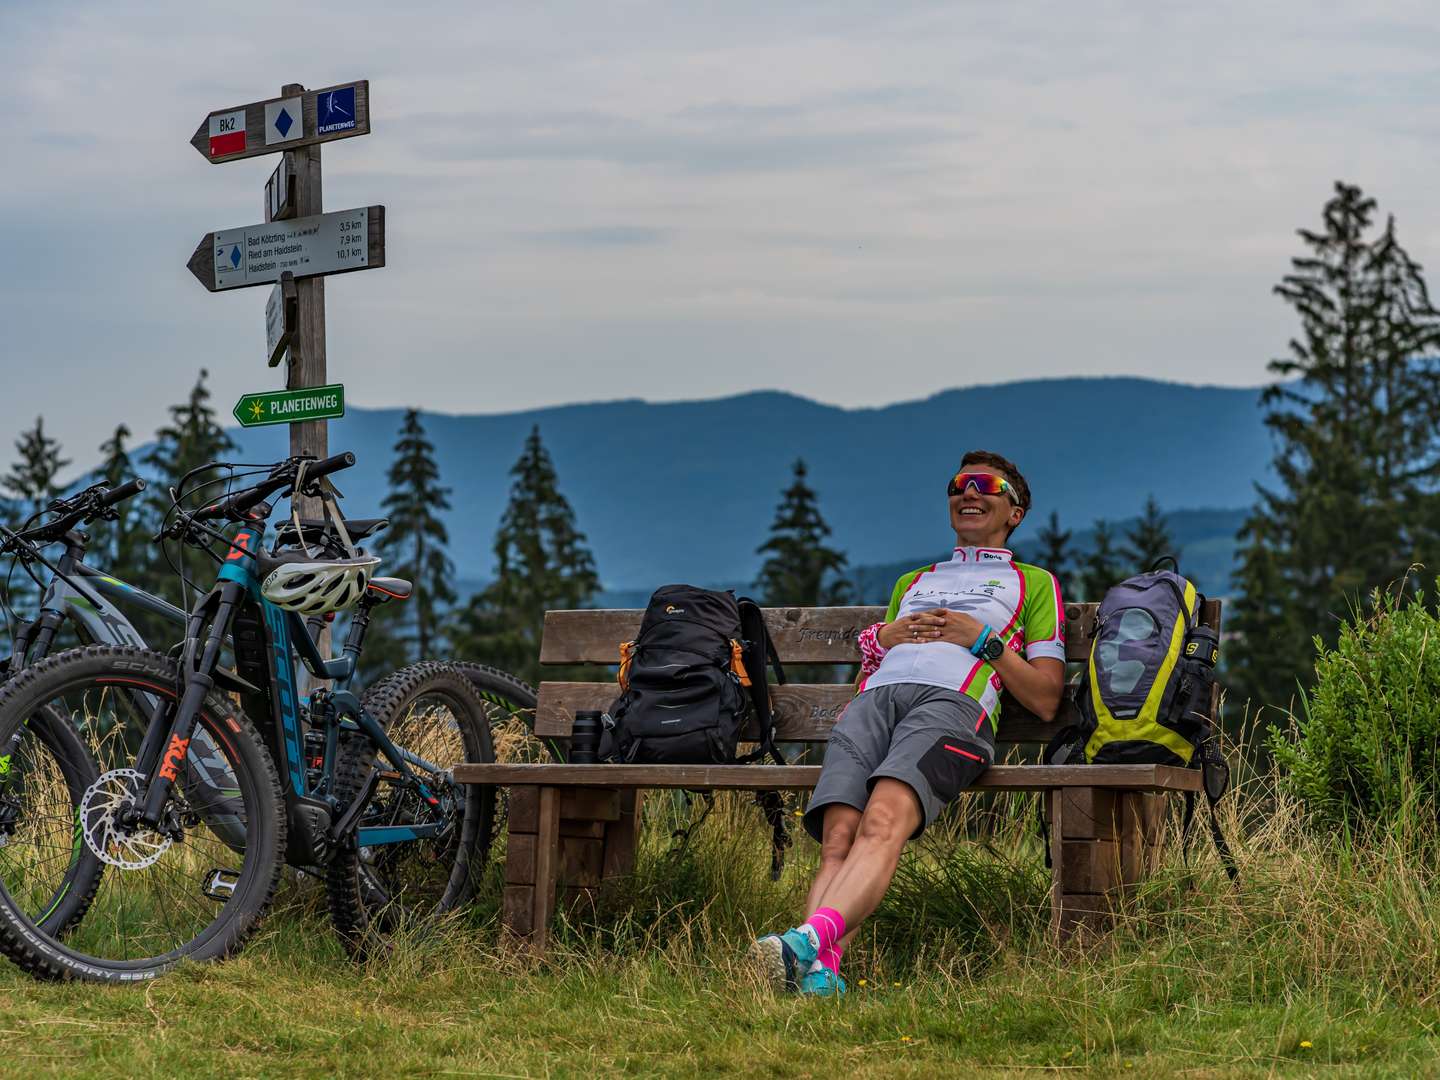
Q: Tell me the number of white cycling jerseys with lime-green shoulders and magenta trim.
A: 1